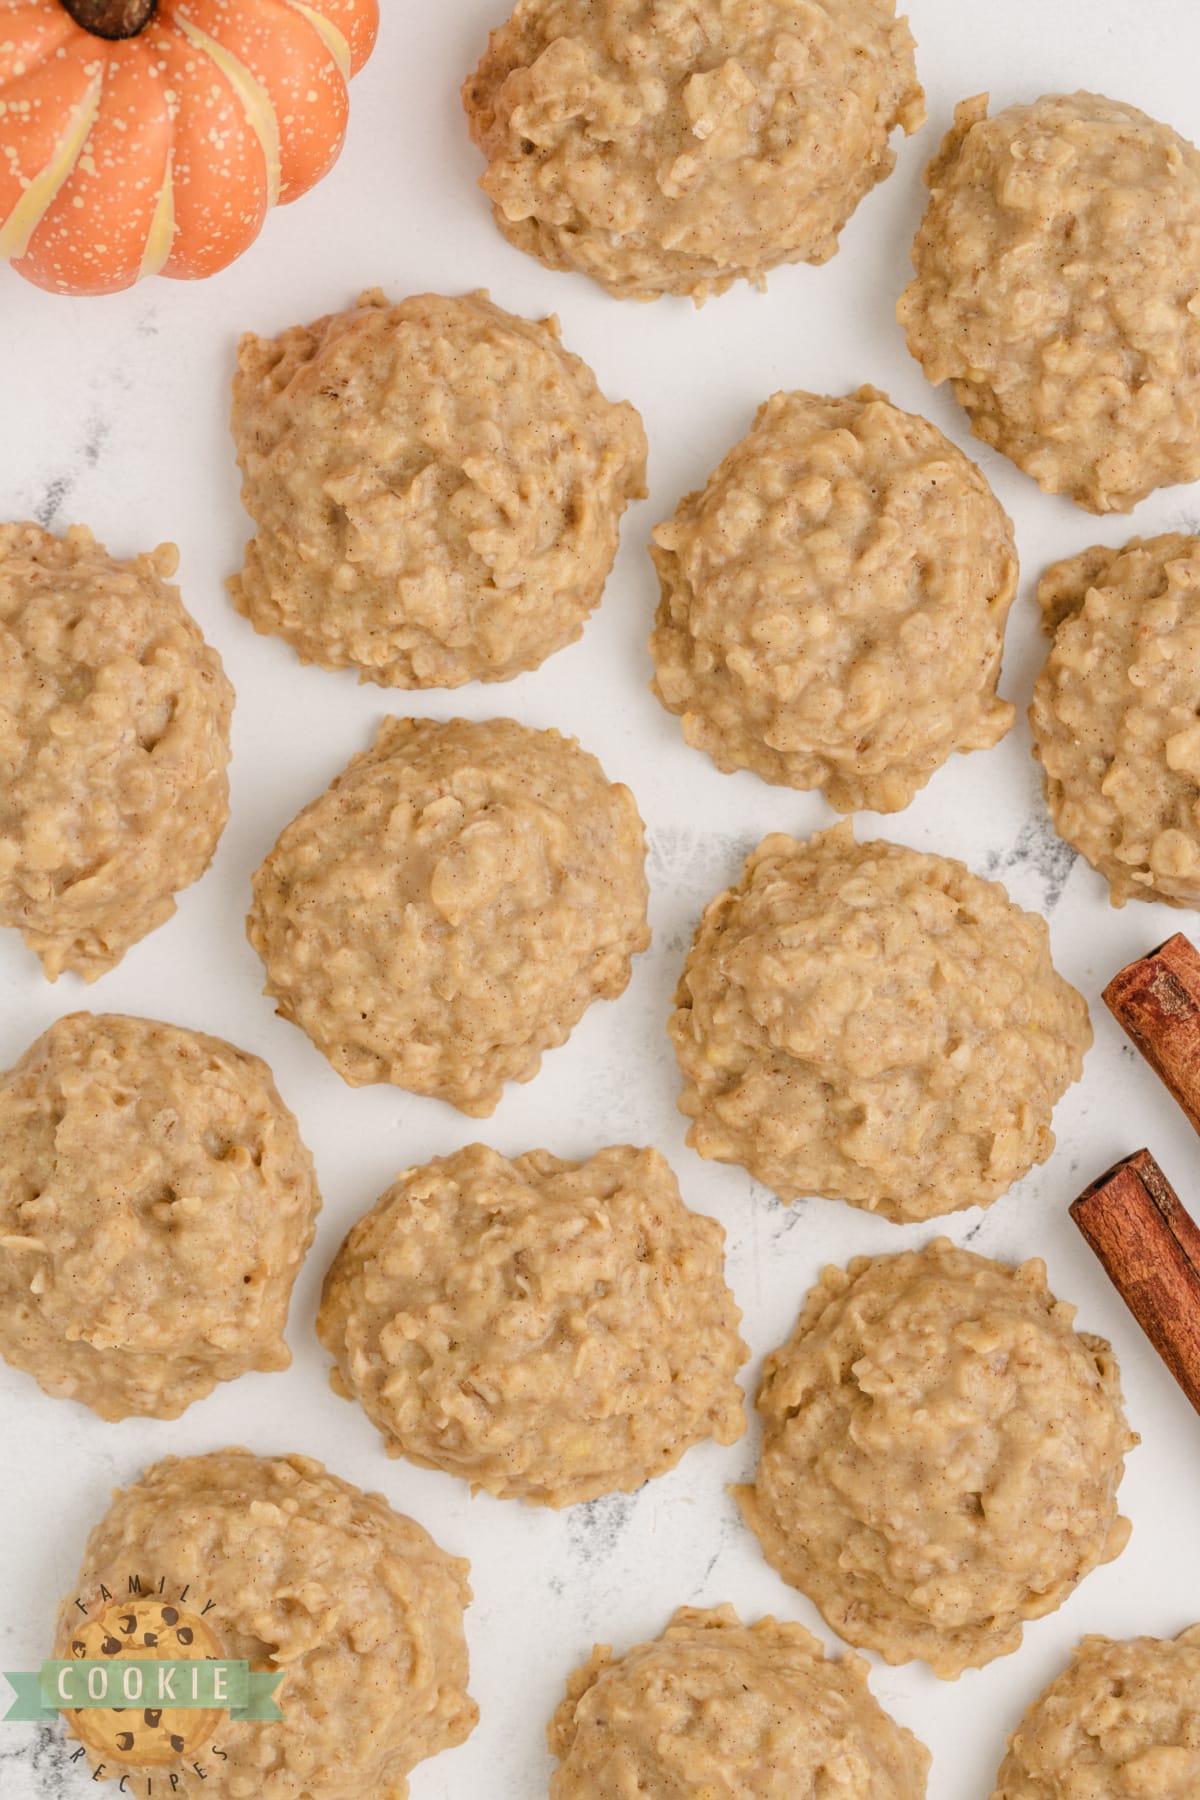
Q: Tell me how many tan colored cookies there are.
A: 14